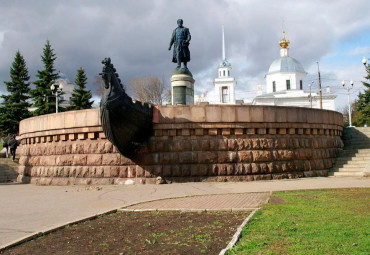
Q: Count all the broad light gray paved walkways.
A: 1